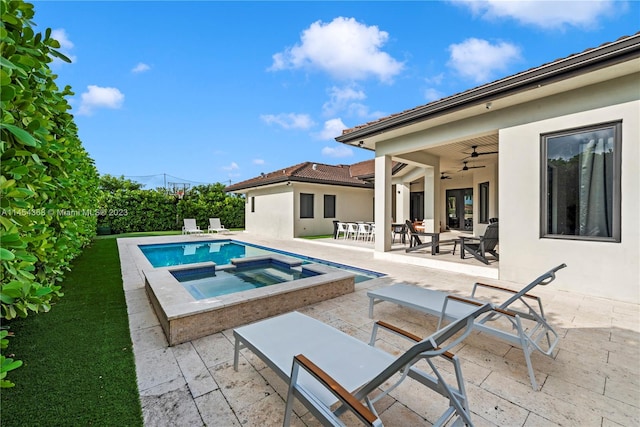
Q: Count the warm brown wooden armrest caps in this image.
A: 4